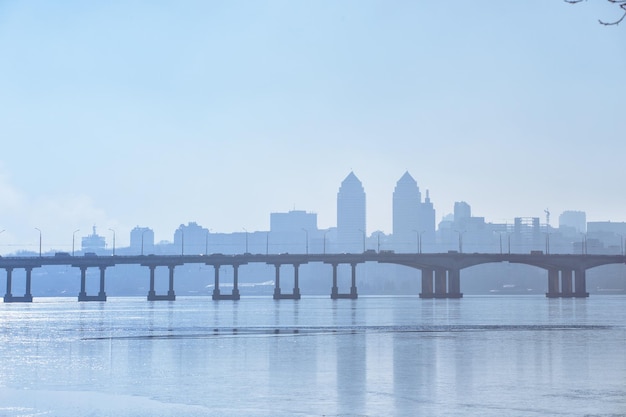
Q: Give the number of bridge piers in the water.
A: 8